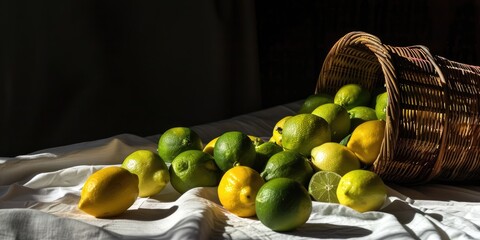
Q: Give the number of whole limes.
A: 12